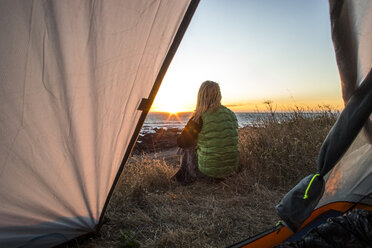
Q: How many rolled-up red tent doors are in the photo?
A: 0